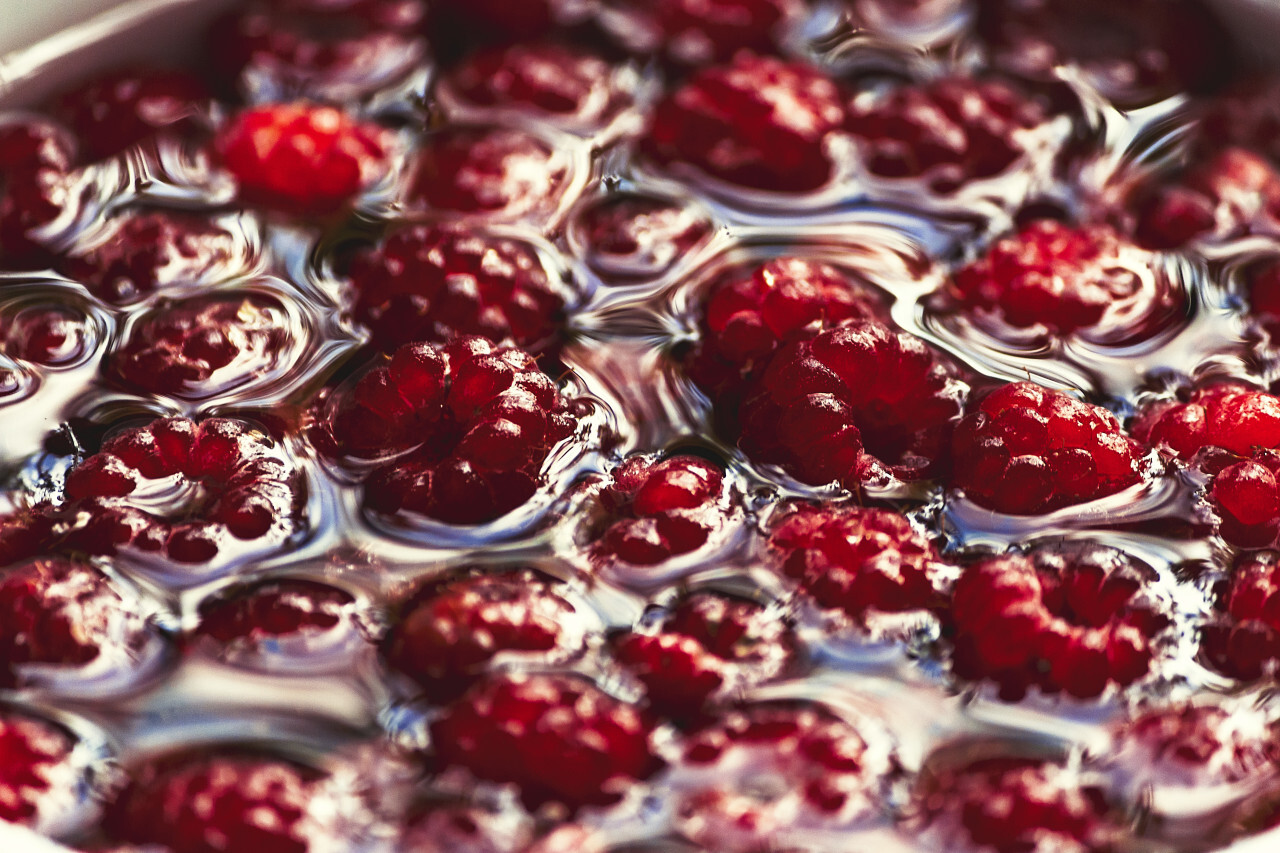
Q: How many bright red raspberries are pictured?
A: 1